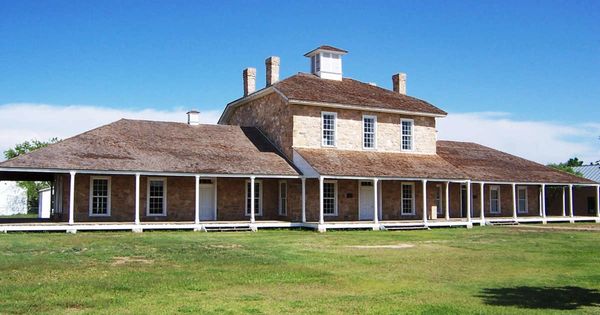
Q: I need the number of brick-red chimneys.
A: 3